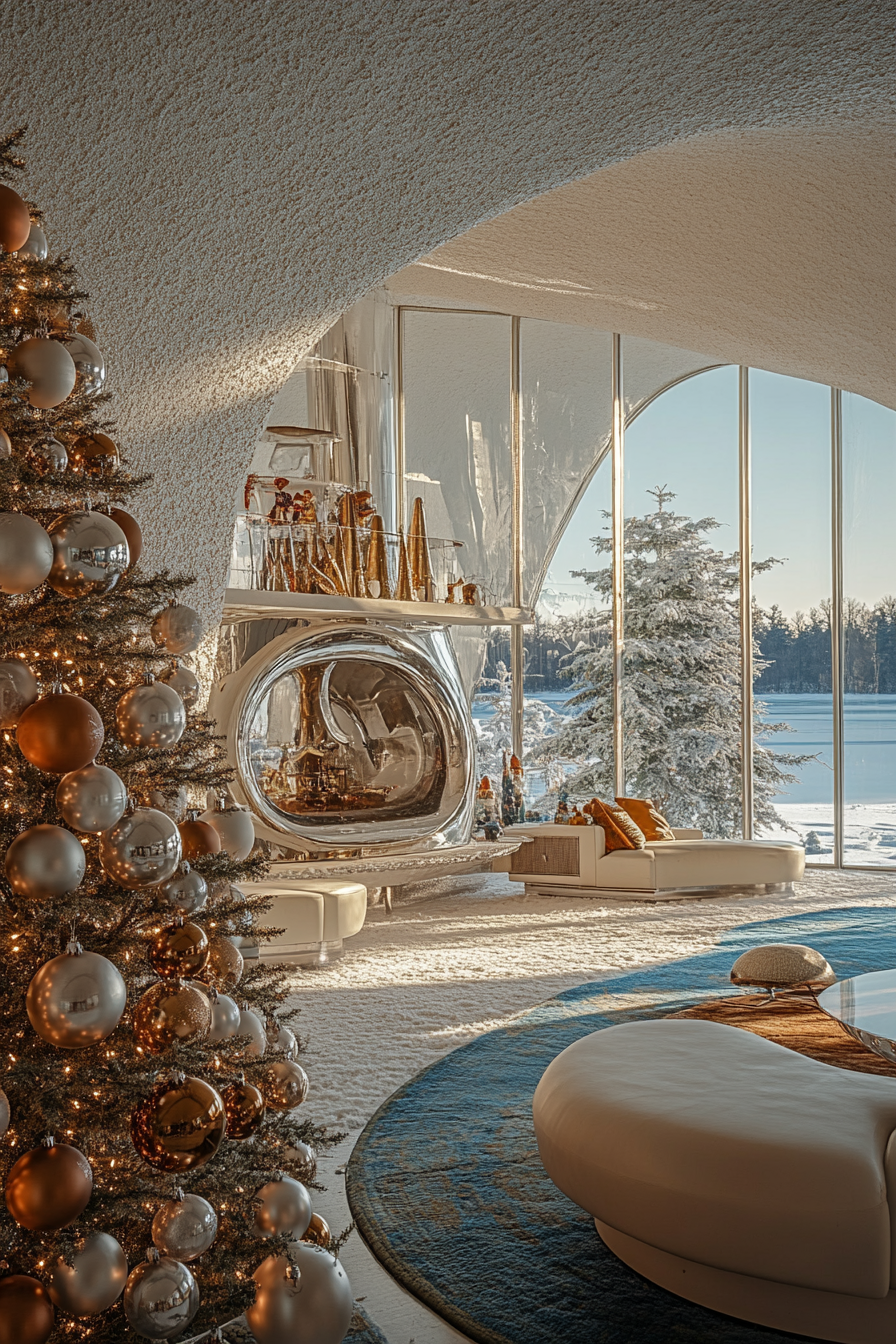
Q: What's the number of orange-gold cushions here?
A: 2